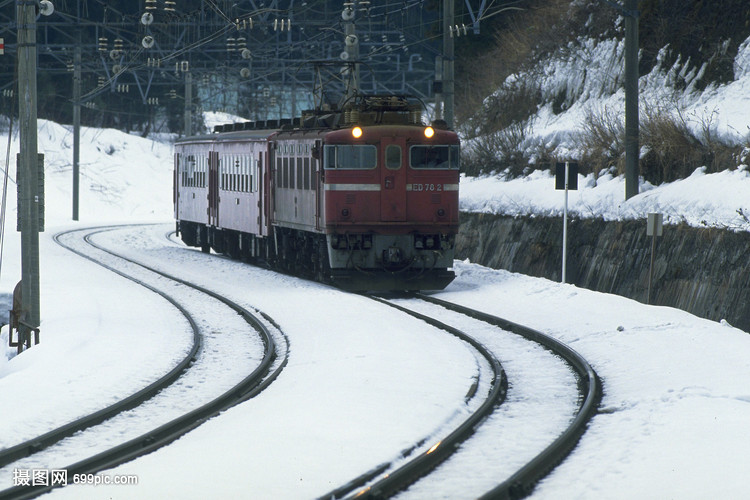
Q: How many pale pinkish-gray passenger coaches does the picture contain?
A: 2